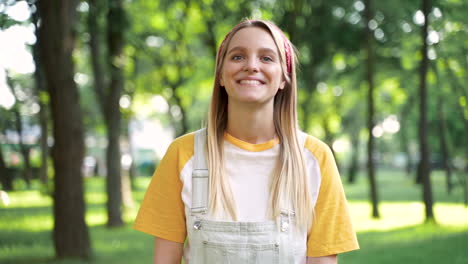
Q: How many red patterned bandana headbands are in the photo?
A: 1